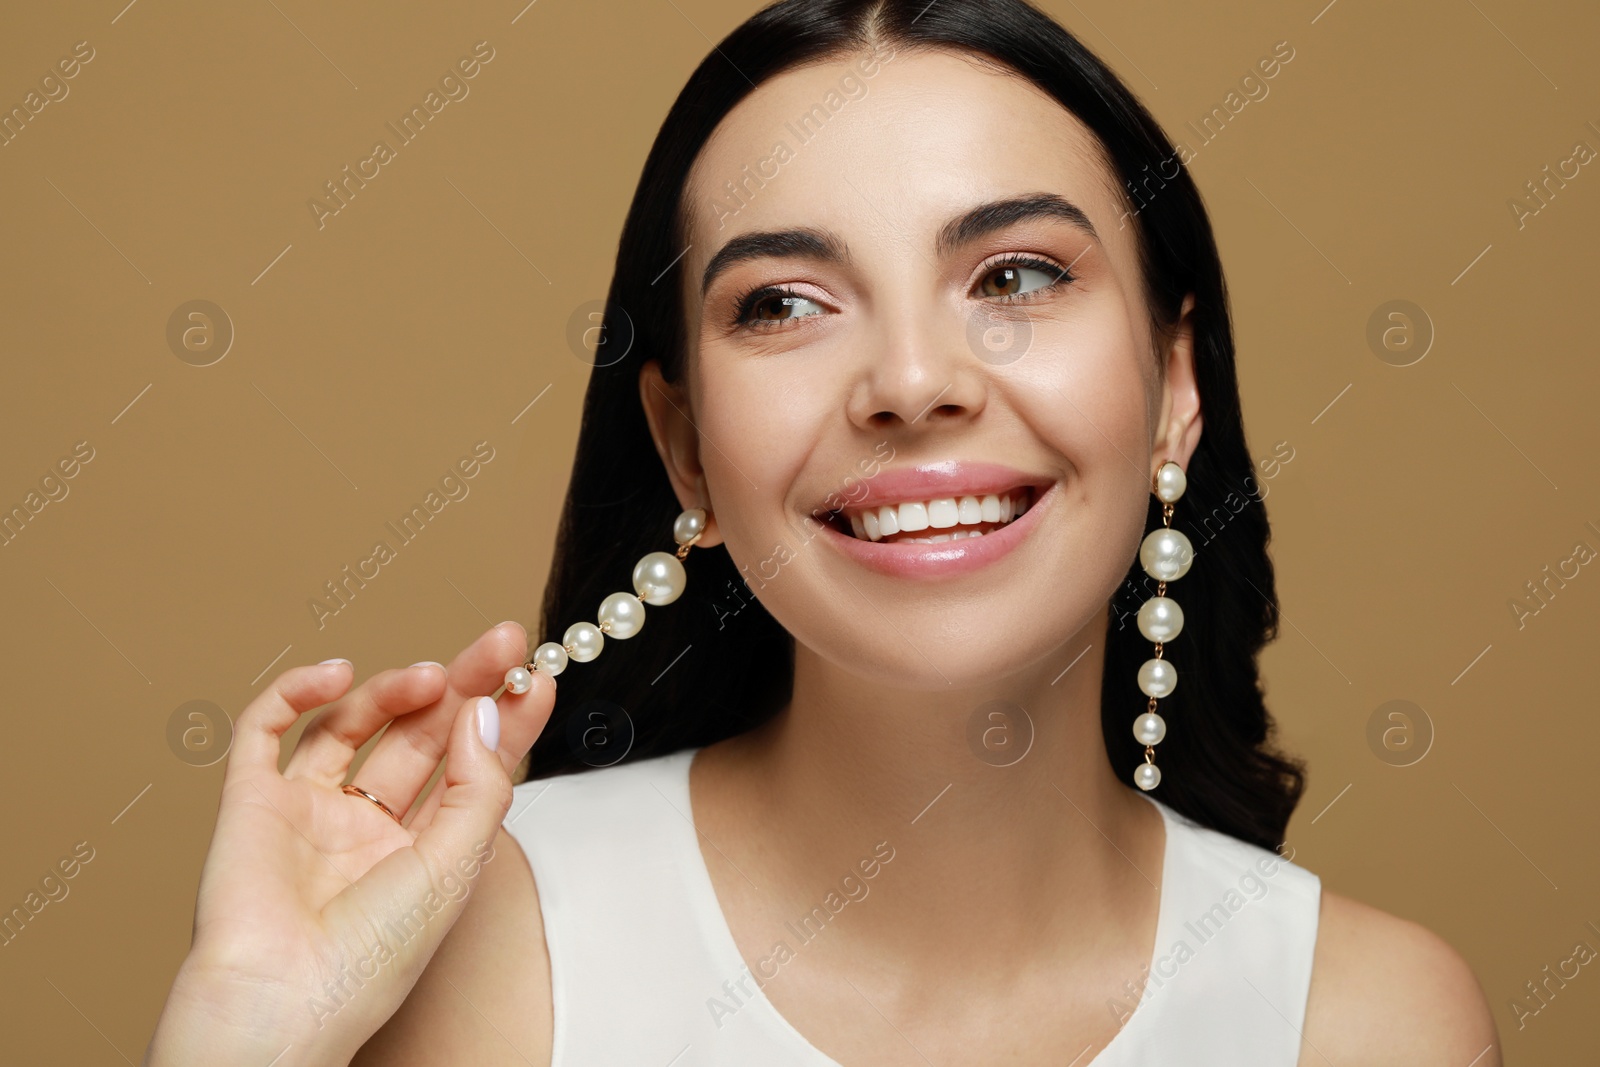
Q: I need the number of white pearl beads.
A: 12